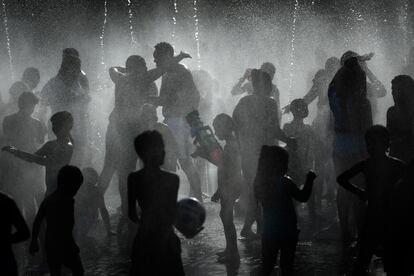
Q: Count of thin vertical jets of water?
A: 6